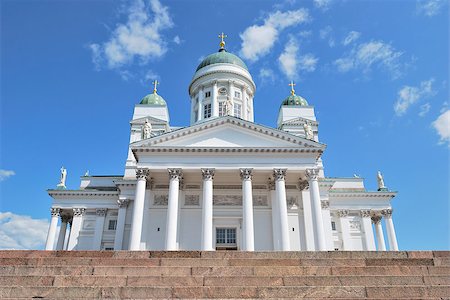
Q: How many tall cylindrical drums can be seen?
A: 1